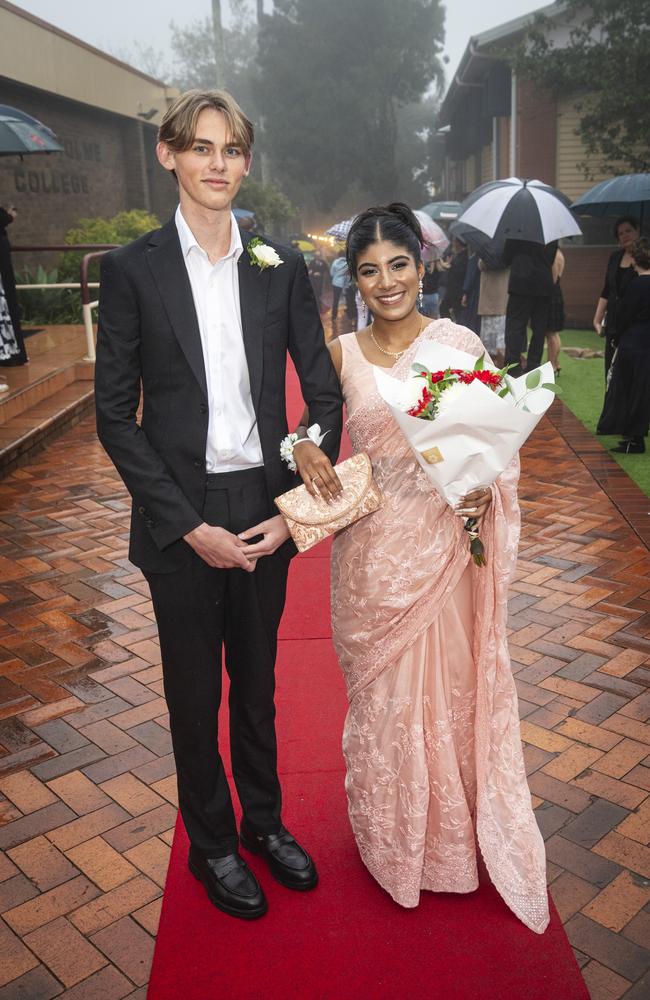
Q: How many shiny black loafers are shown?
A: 2